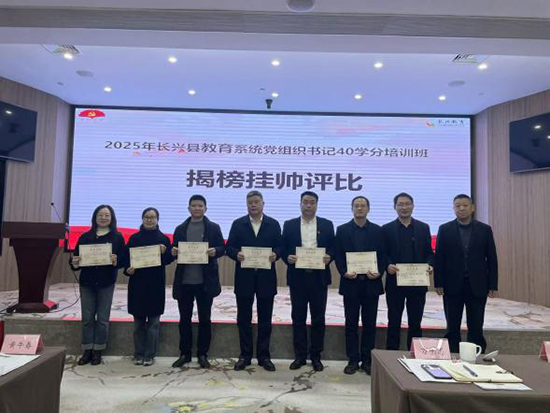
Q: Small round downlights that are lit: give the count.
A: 10